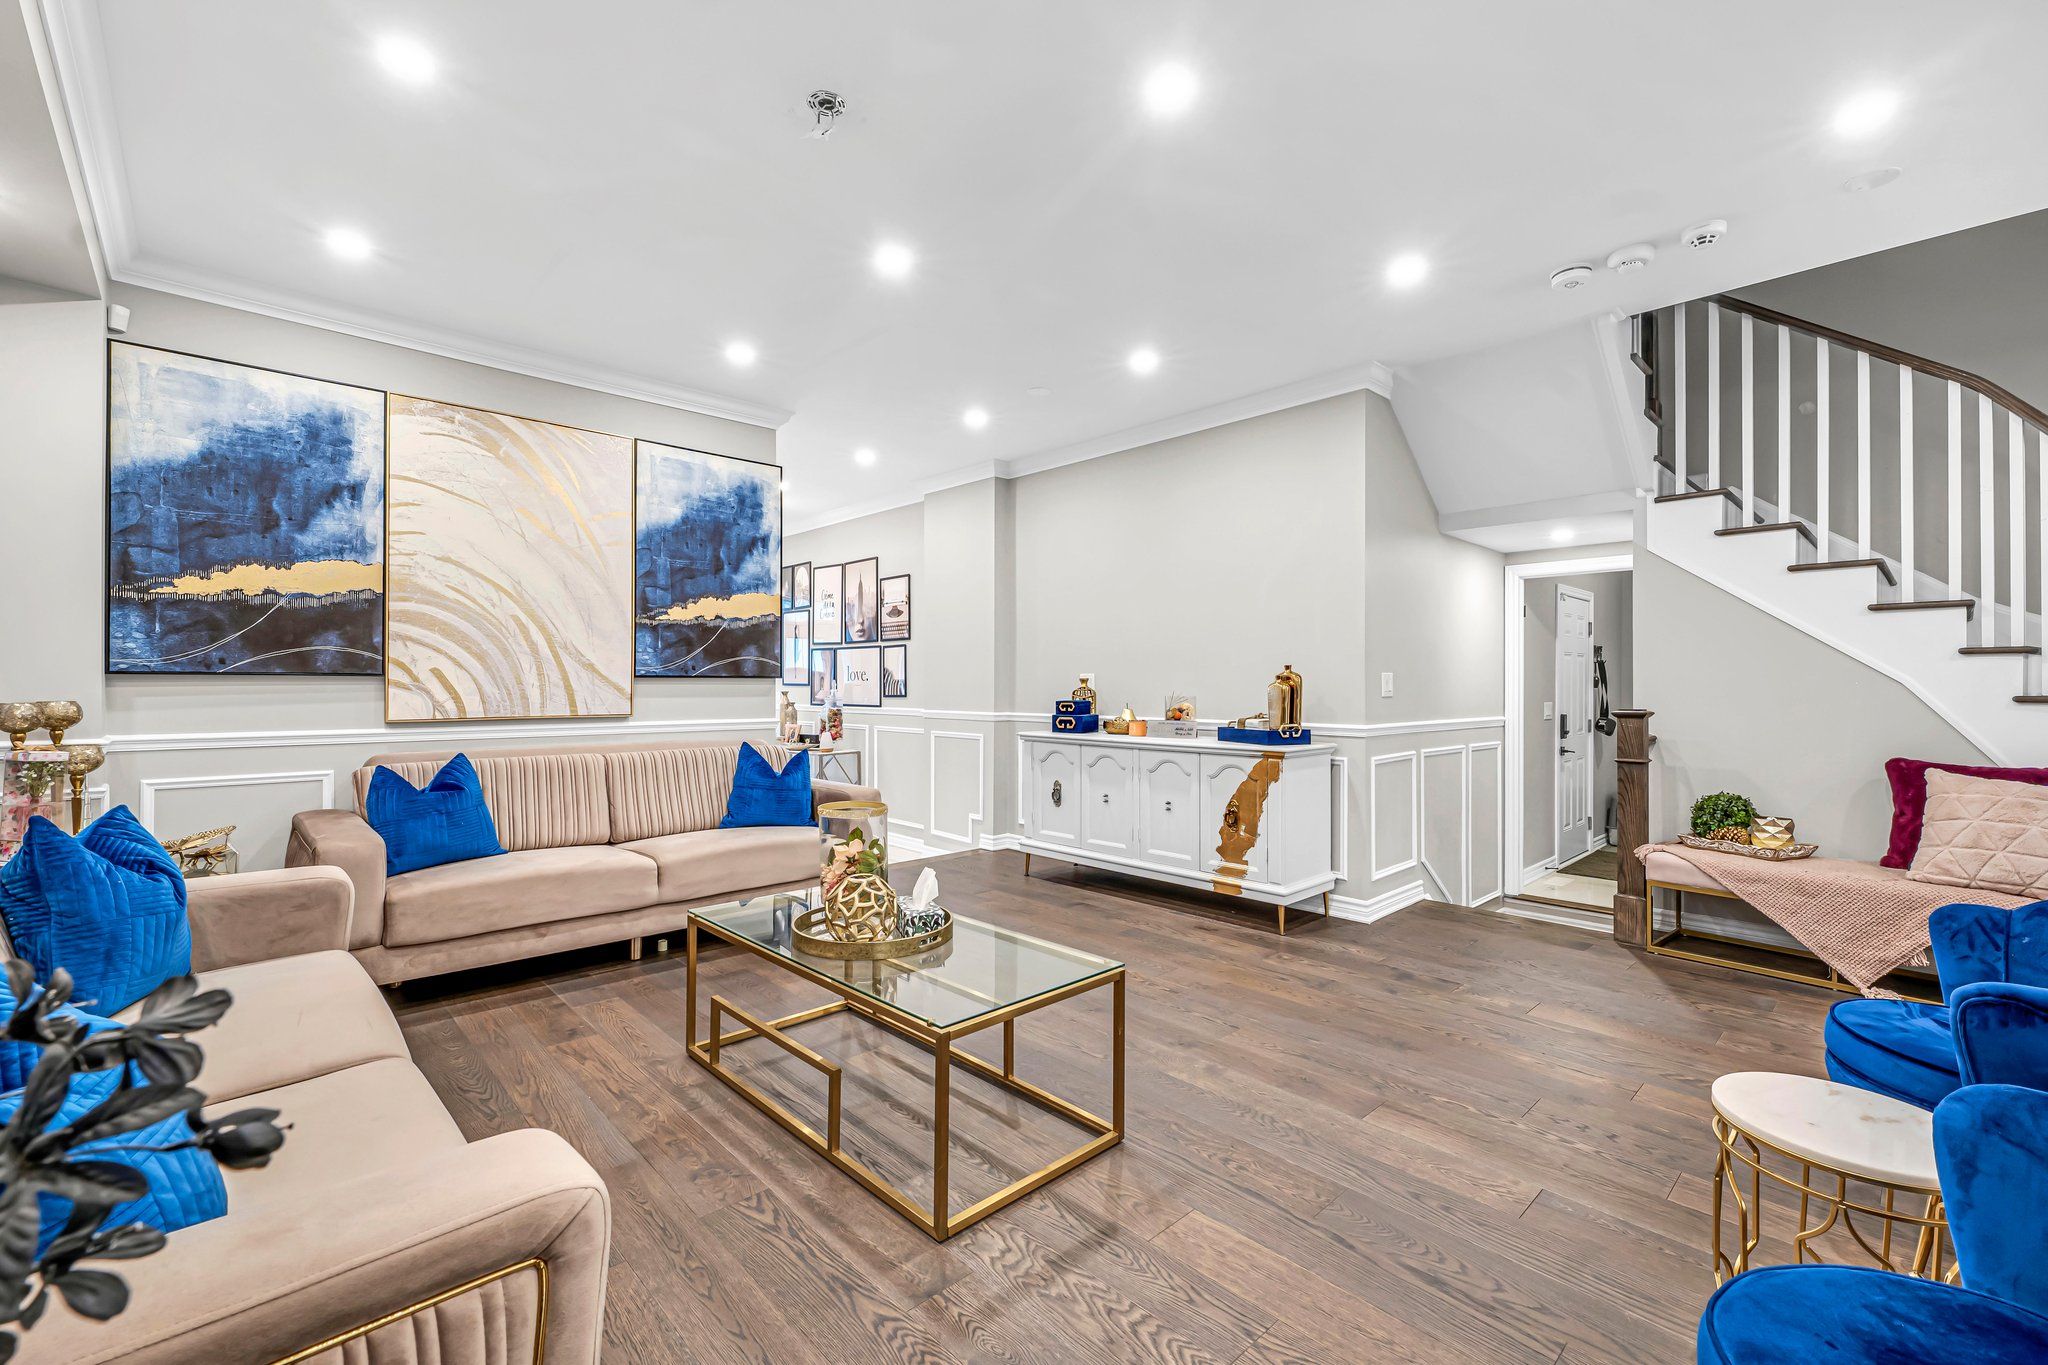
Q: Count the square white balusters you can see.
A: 11